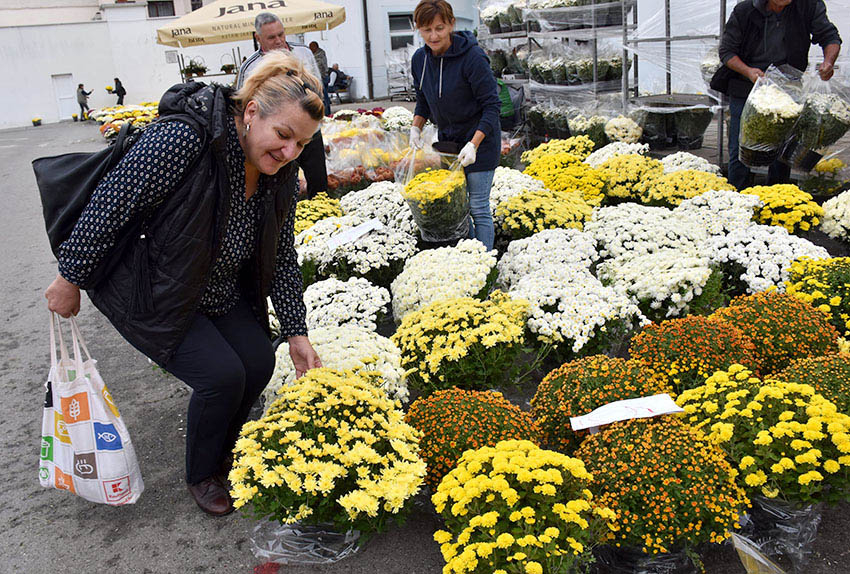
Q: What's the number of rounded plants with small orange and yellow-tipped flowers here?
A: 6